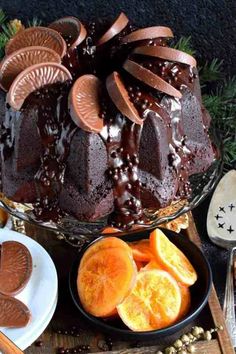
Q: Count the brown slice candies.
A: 12